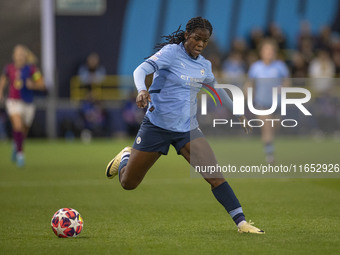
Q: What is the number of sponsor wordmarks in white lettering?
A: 1